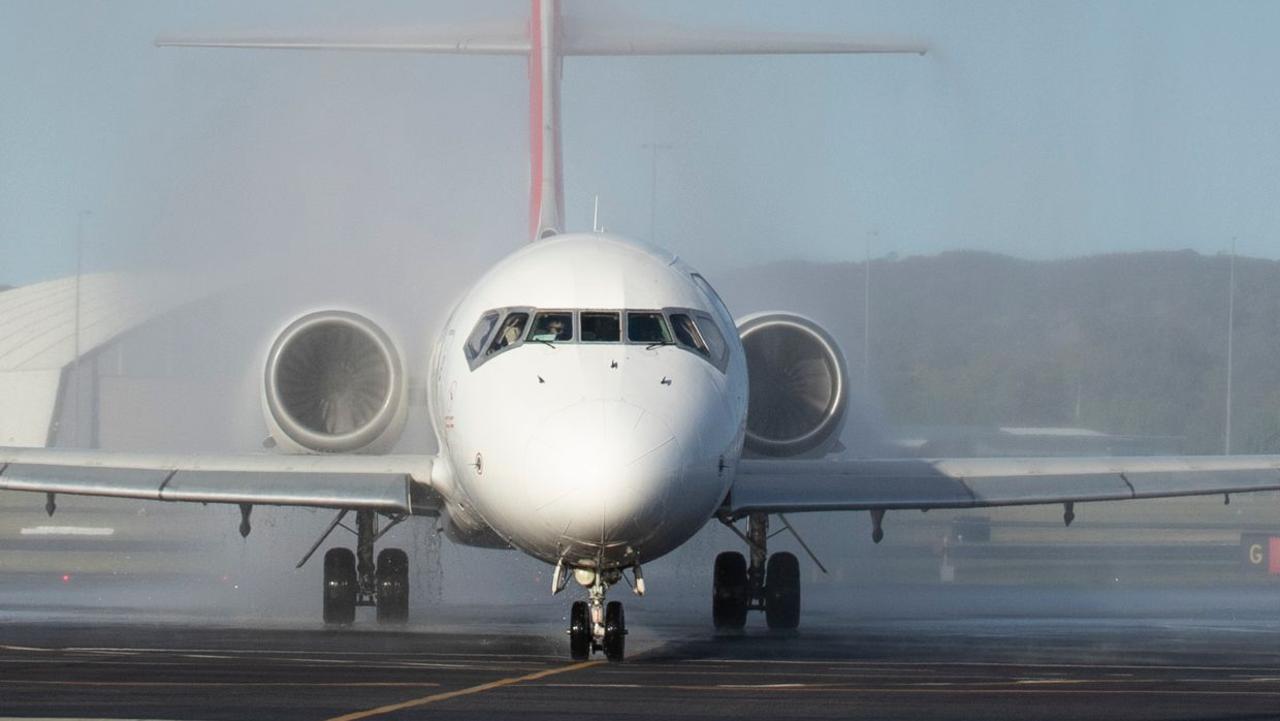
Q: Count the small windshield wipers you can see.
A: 2